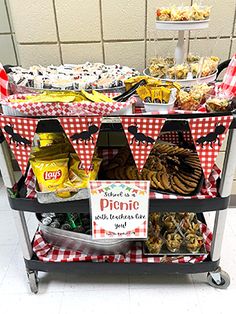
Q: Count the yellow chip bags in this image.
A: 2